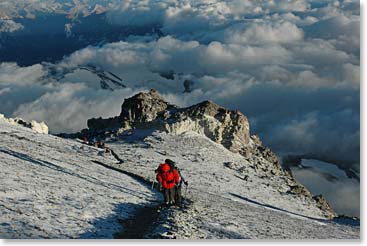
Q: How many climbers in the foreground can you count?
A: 2